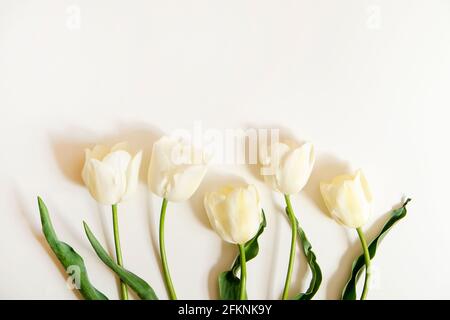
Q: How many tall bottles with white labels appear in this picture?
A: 0